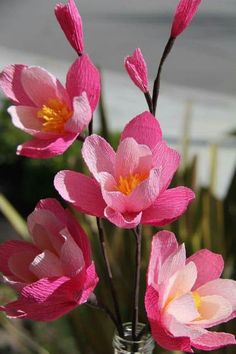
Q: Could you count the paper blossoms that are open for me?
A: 4